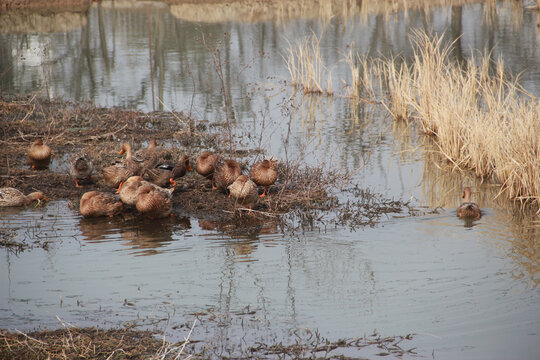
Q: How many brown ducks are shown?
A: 14